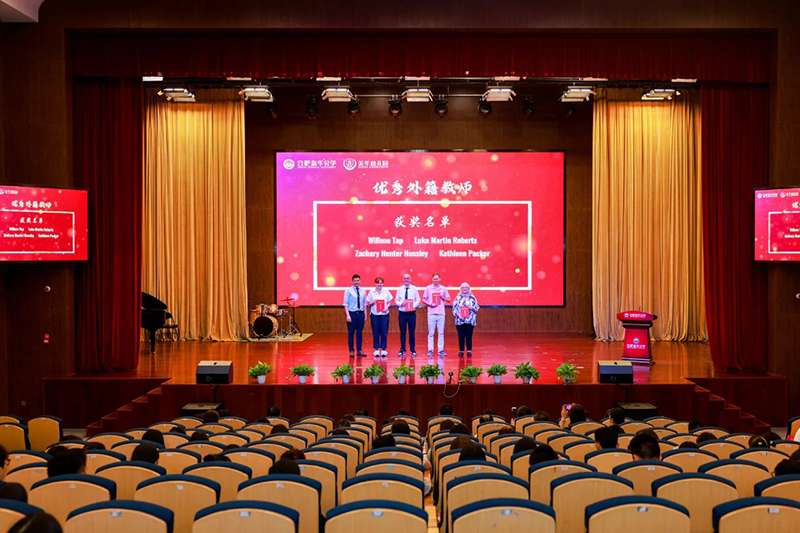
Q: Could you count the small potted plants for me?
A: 10